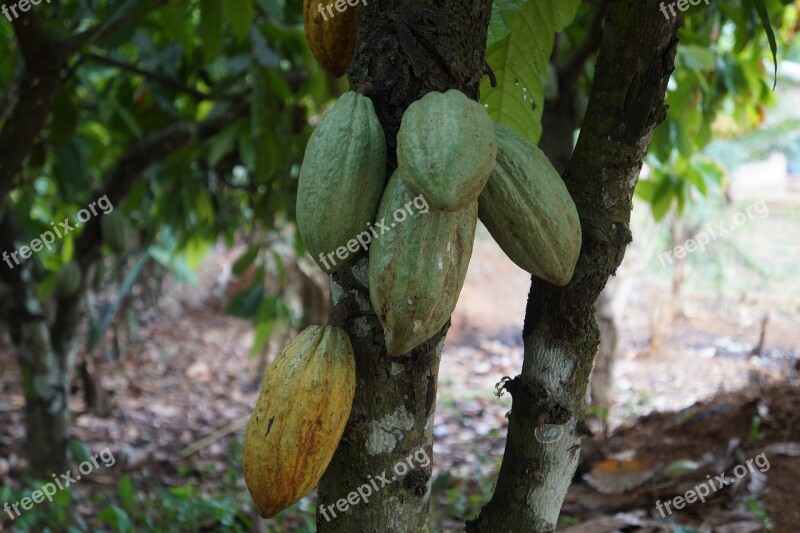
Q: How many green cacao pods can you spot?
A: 4